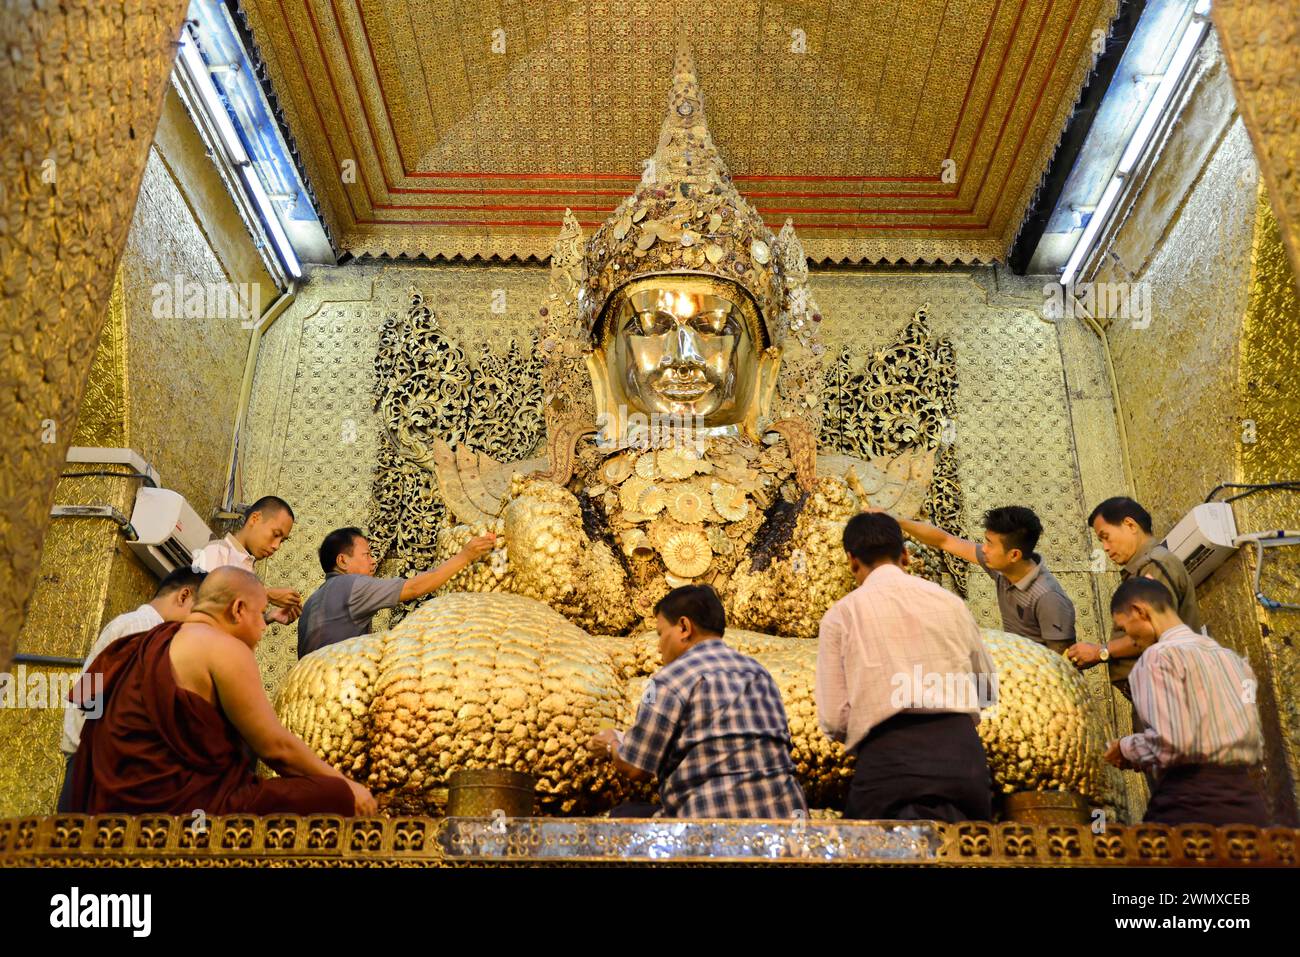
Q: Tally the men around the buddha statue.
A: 9